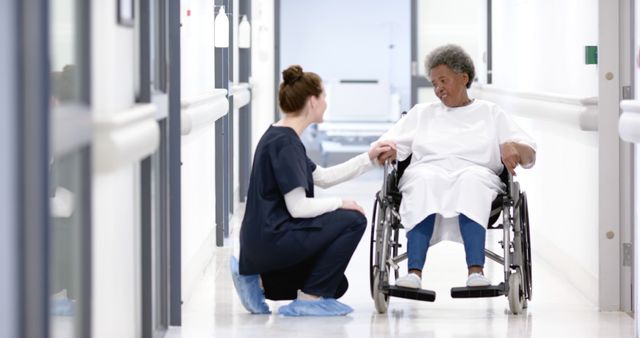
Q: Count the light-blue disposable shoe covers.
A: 2